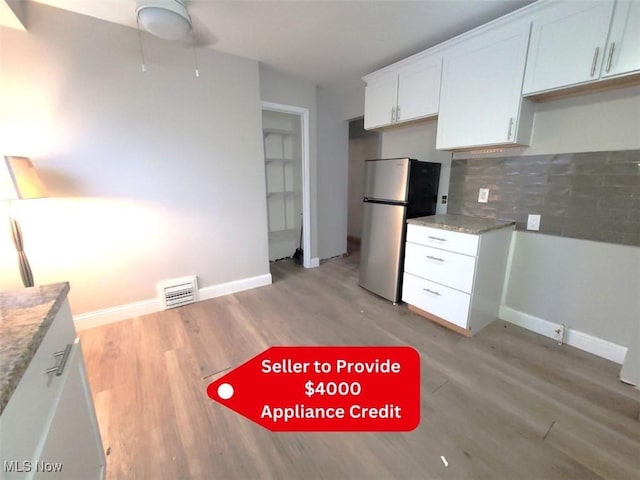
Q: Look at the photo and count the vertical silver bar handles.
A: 5